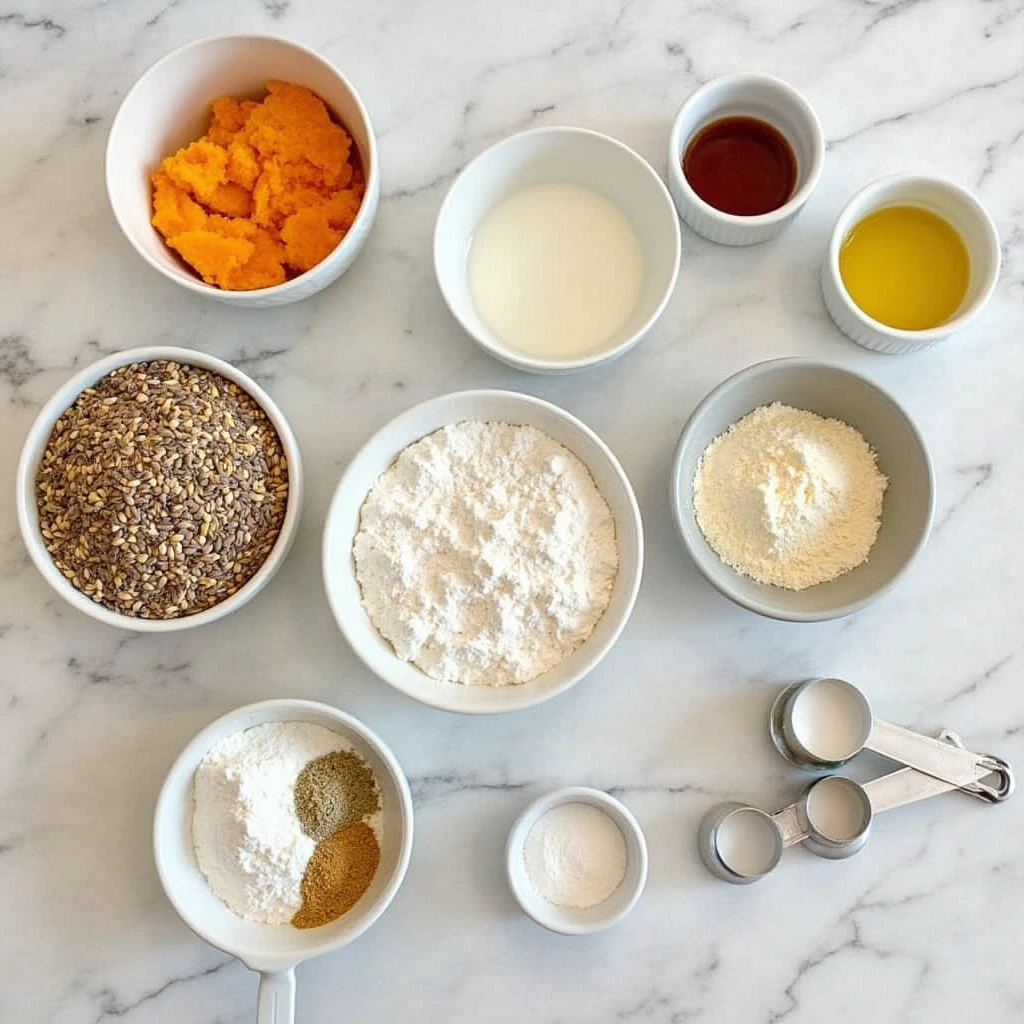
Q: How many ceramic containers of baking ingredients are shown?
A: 9